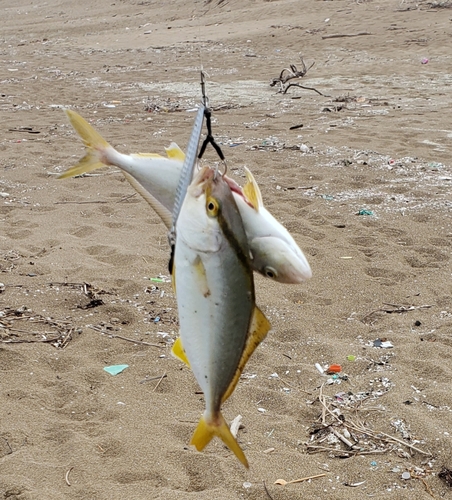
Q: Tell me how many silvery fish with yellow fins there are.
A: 2